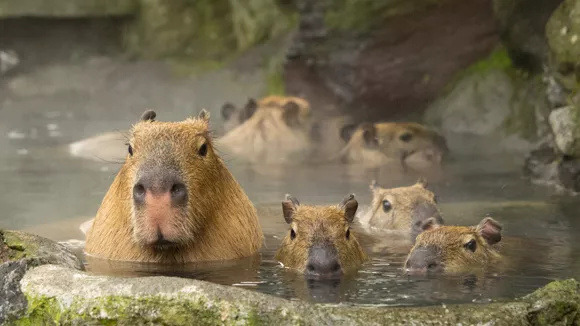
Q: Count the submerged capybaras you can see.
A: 6